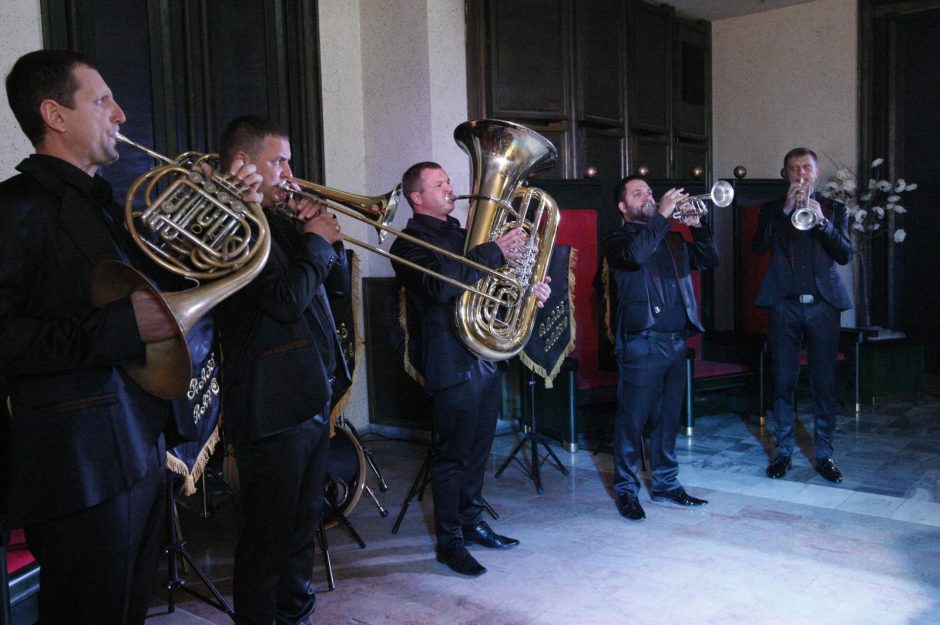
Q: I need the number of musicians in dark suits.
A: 5